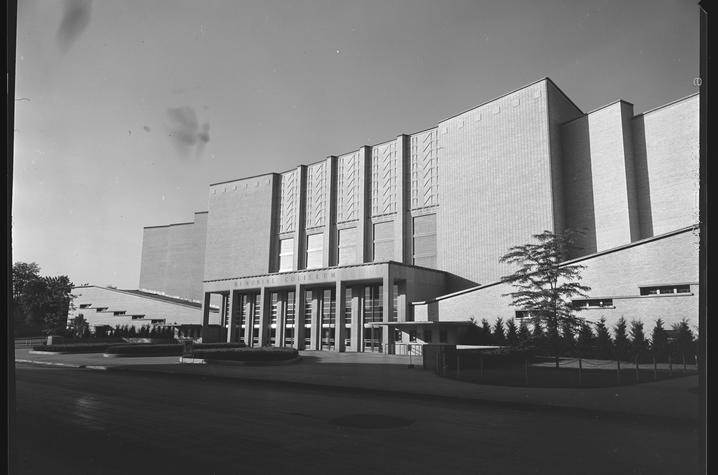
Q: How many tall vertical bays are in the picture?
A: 5